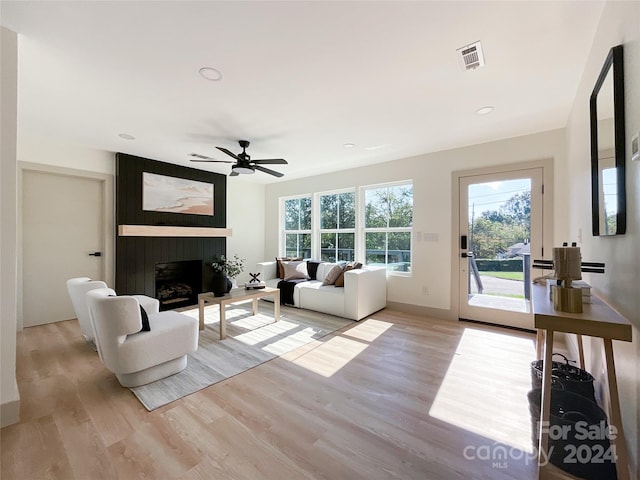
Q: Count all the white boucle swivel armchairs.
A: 2